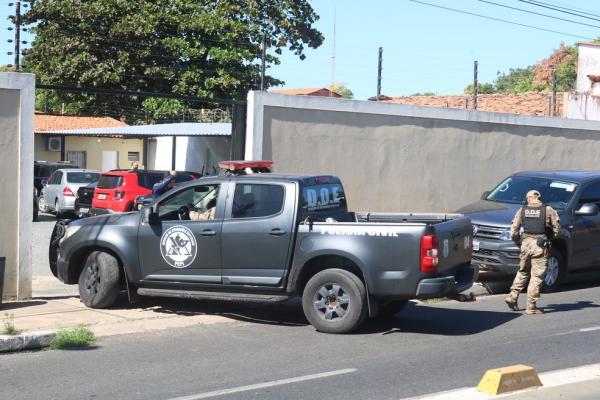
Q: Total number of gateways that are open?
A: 1